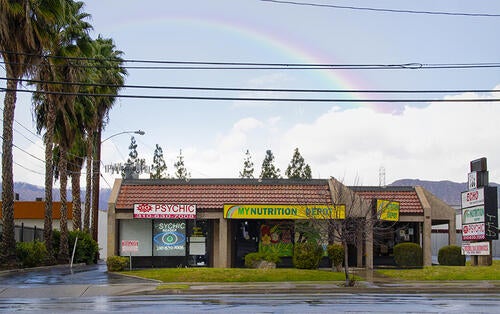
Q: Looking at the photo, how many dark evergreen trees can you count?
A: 6